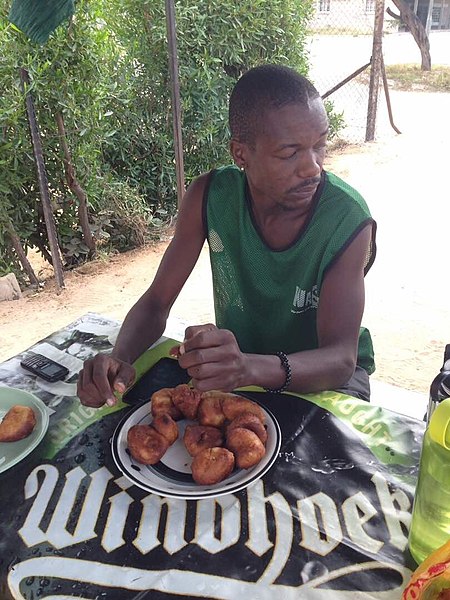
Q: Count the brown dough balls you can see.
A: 11